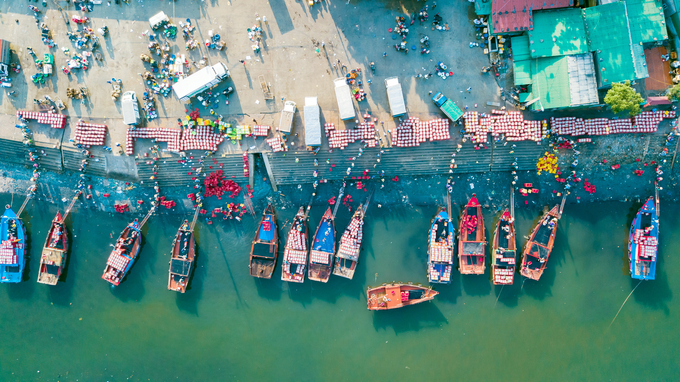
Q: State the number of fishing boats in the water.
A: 14